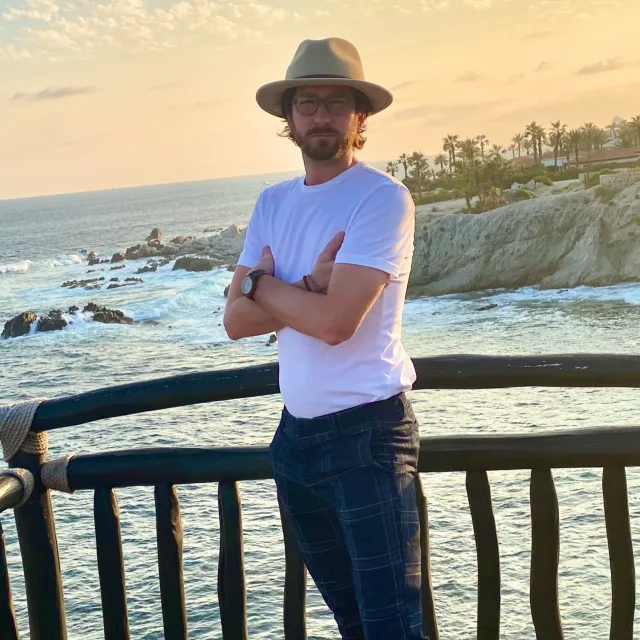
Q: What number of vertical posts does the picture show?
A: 10